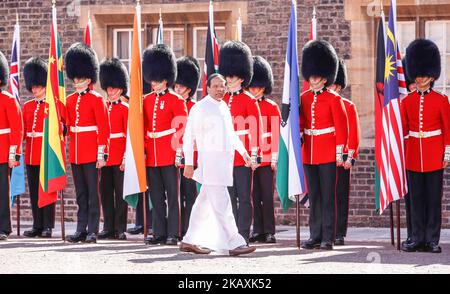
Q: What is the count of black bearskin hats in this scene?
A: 11